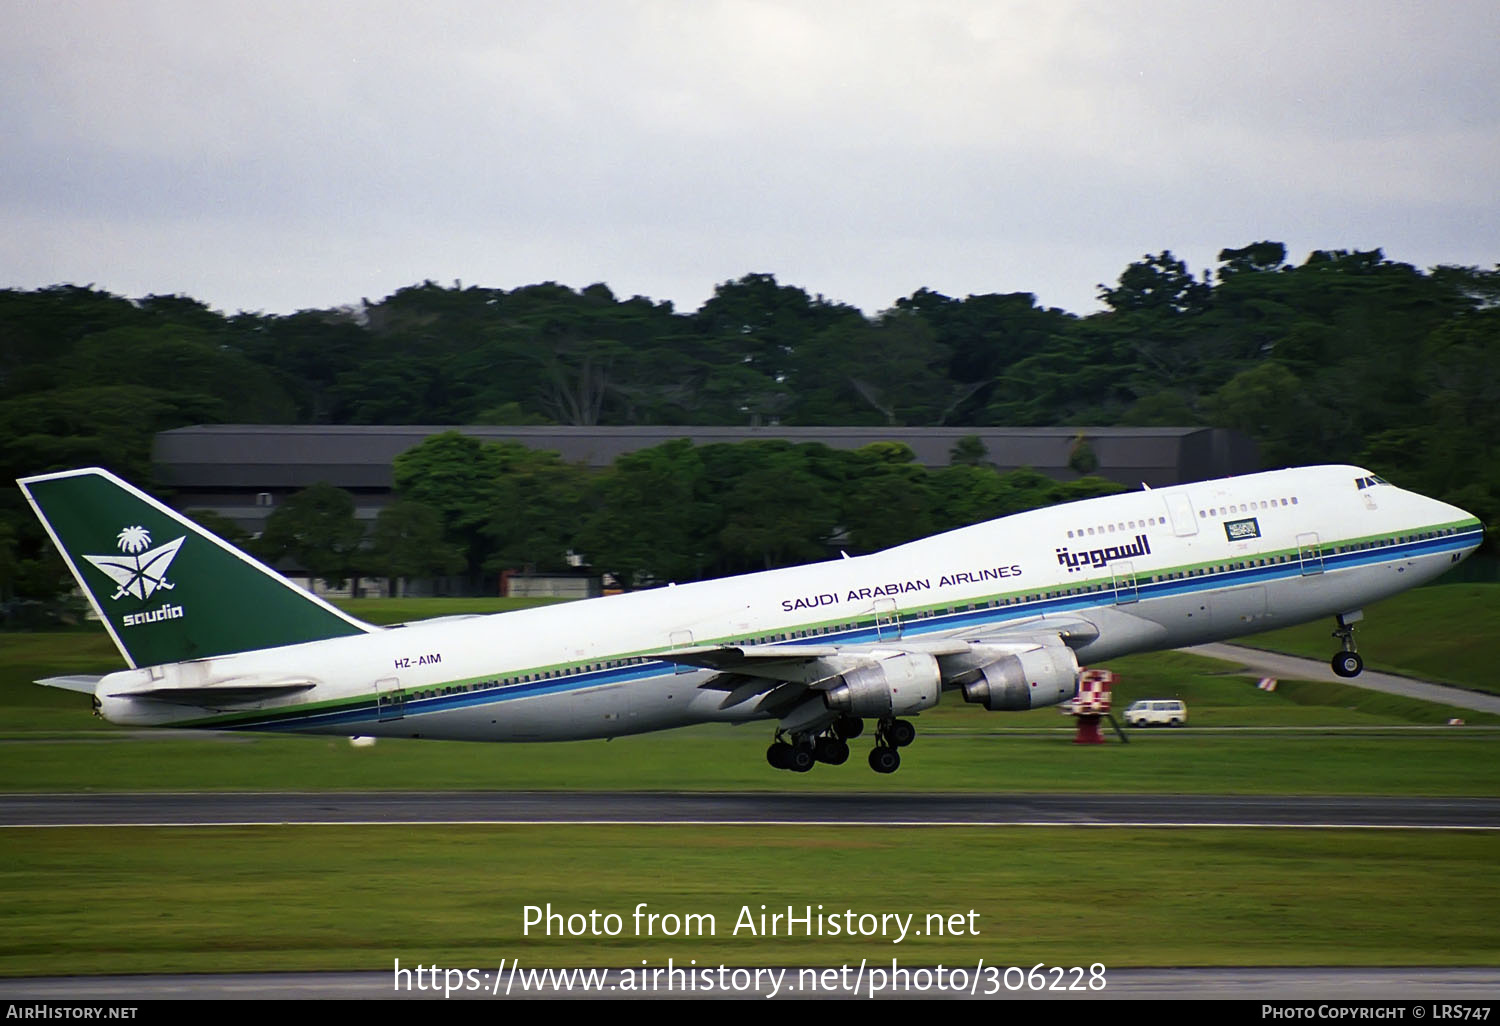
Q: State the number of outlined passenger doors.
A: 6